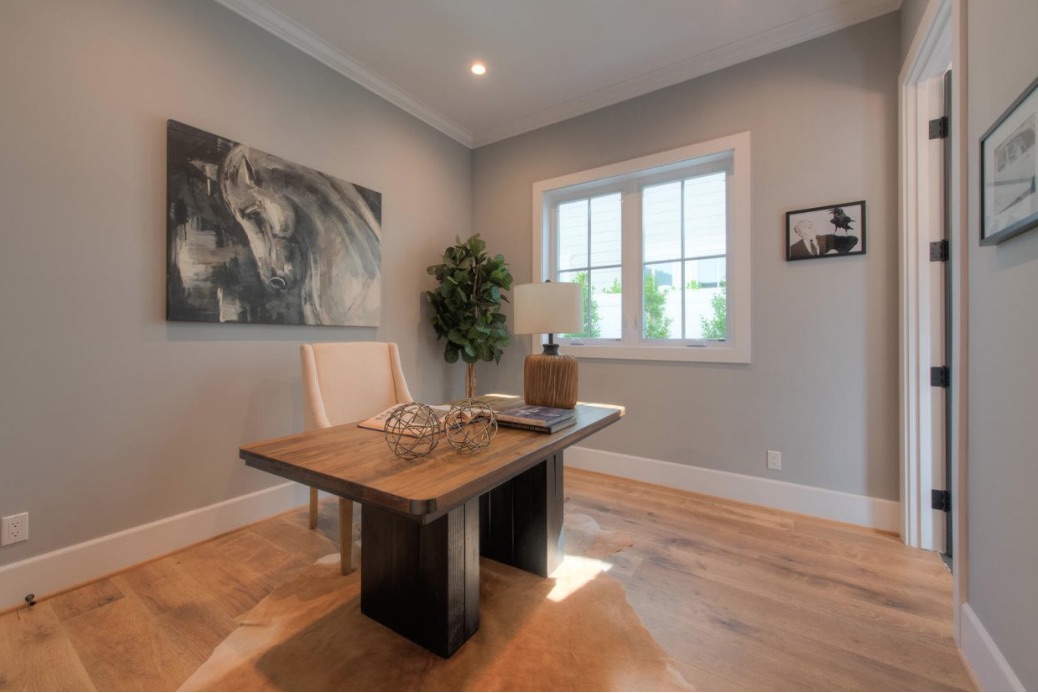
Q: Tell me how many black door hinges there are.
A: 4